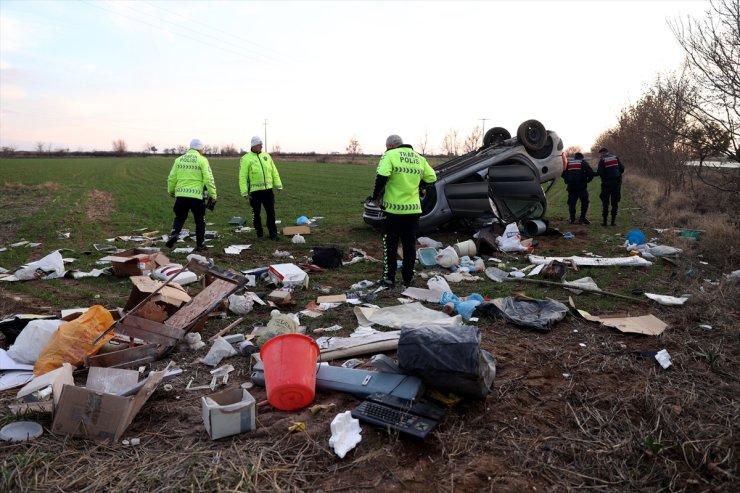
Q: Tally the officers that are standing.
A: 5